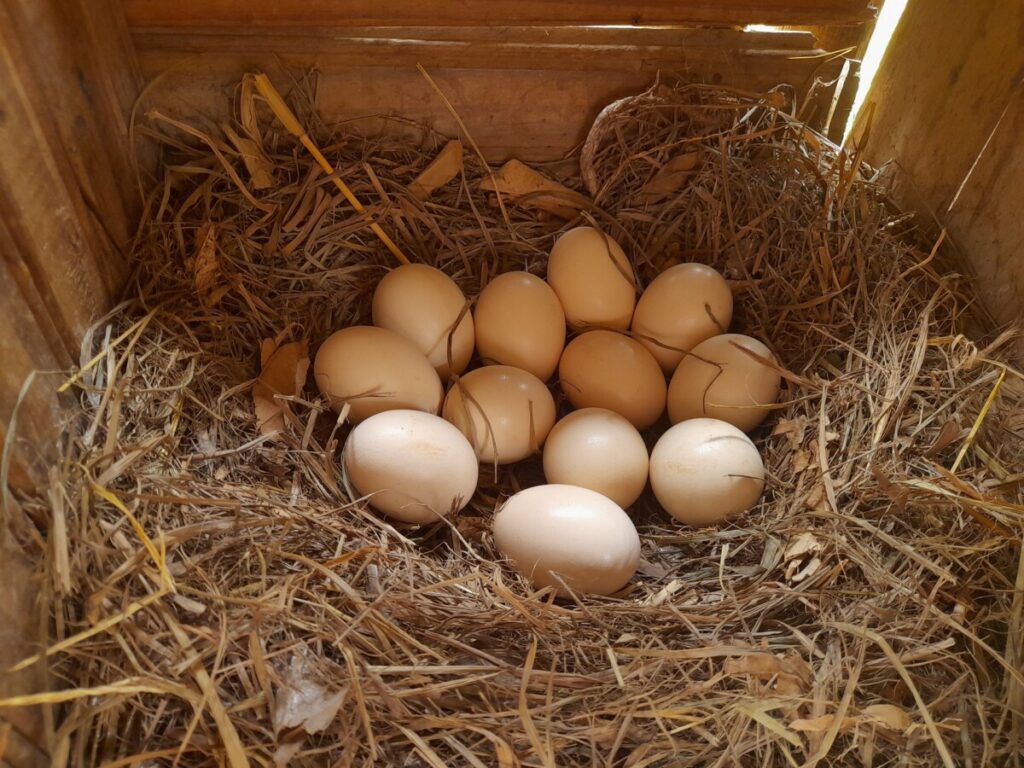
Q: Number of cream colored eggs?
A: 4